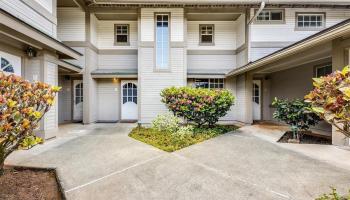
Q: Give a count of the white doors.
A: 4